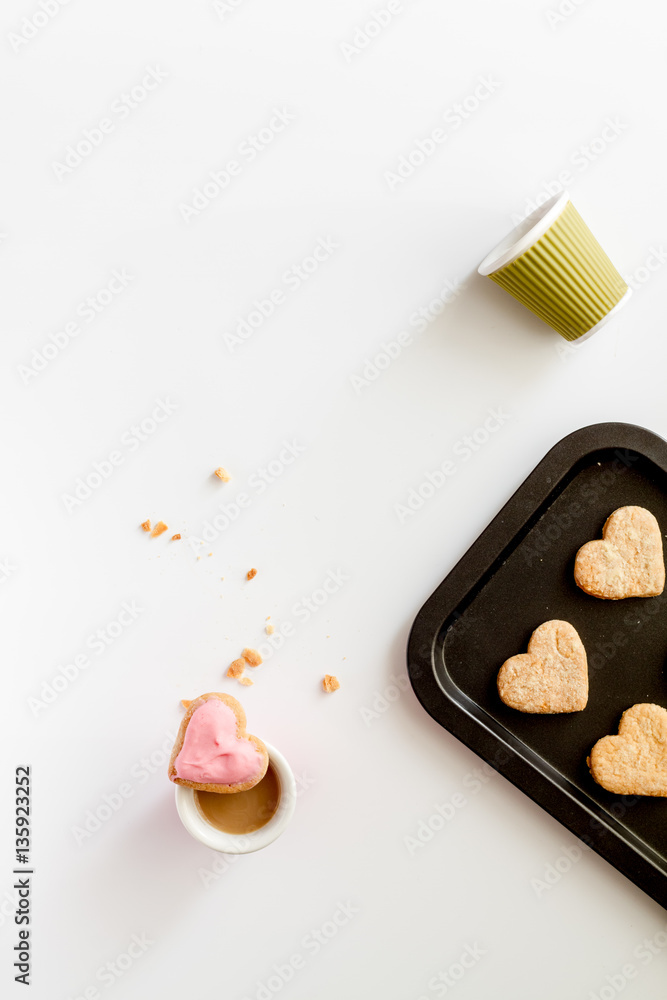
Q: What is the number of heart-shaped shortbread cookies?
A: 4